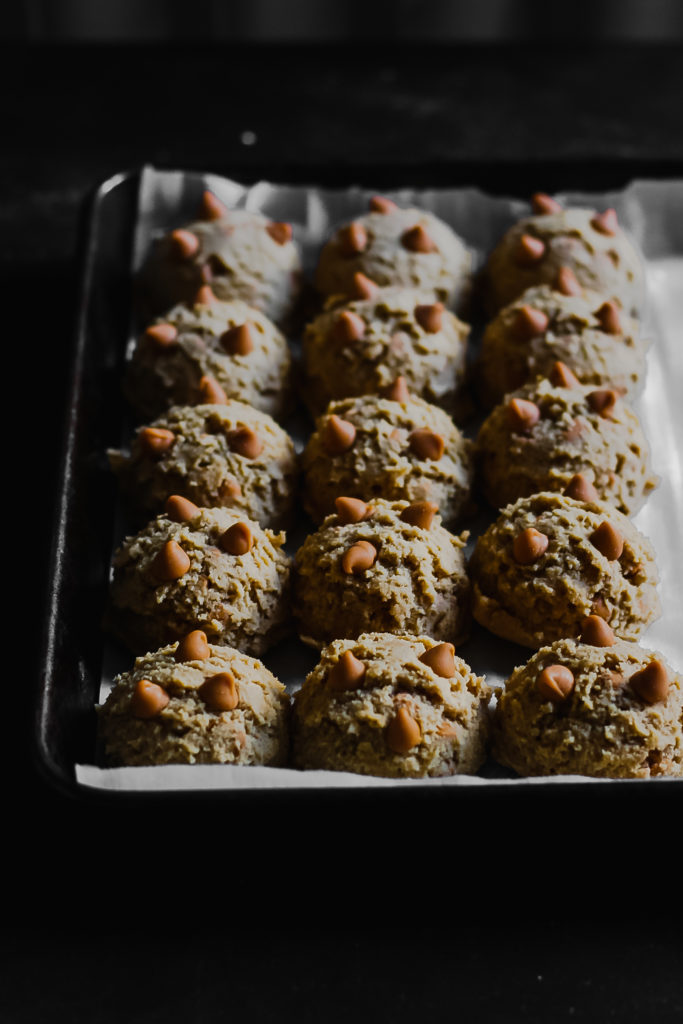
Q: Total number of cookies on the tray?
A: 15